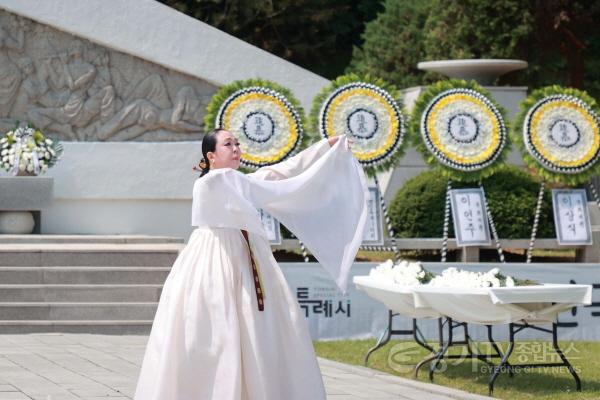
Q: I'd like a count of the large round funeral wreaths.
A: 4